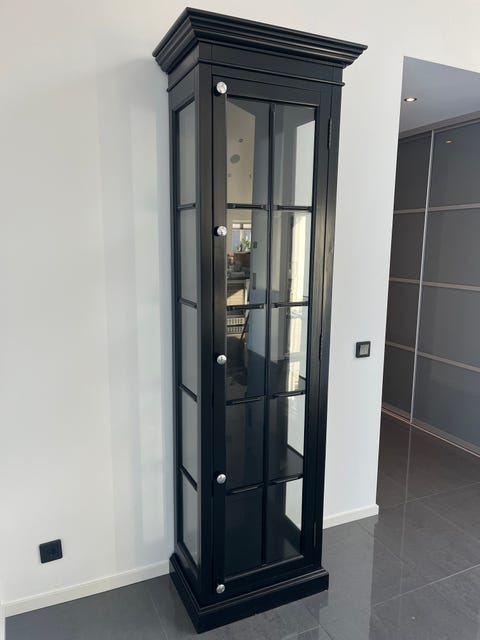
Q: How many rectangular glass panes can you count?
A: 15